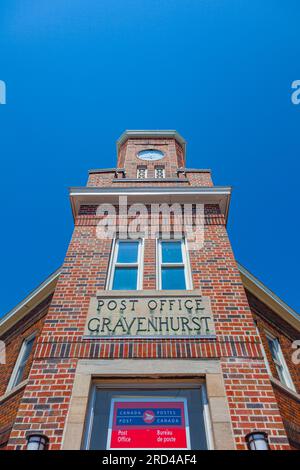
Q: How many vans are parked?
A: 0